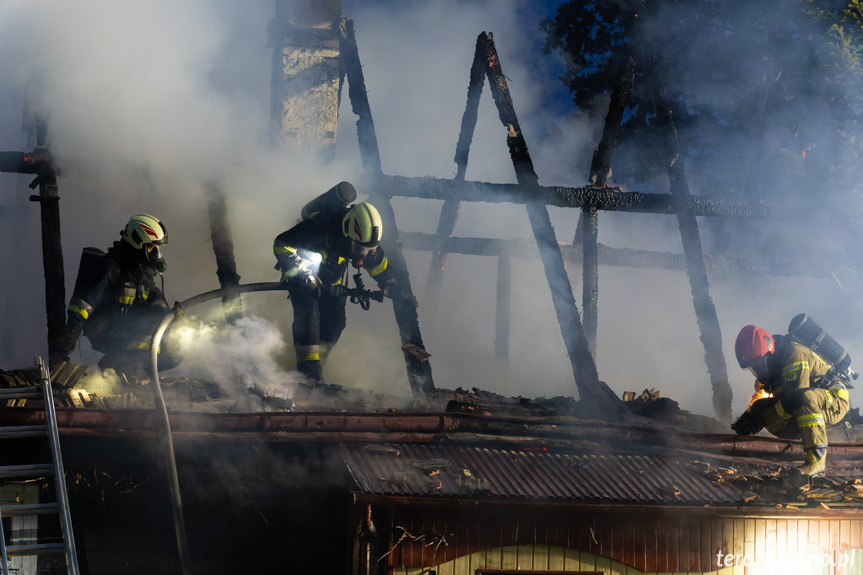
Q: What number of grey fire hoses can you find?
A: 1